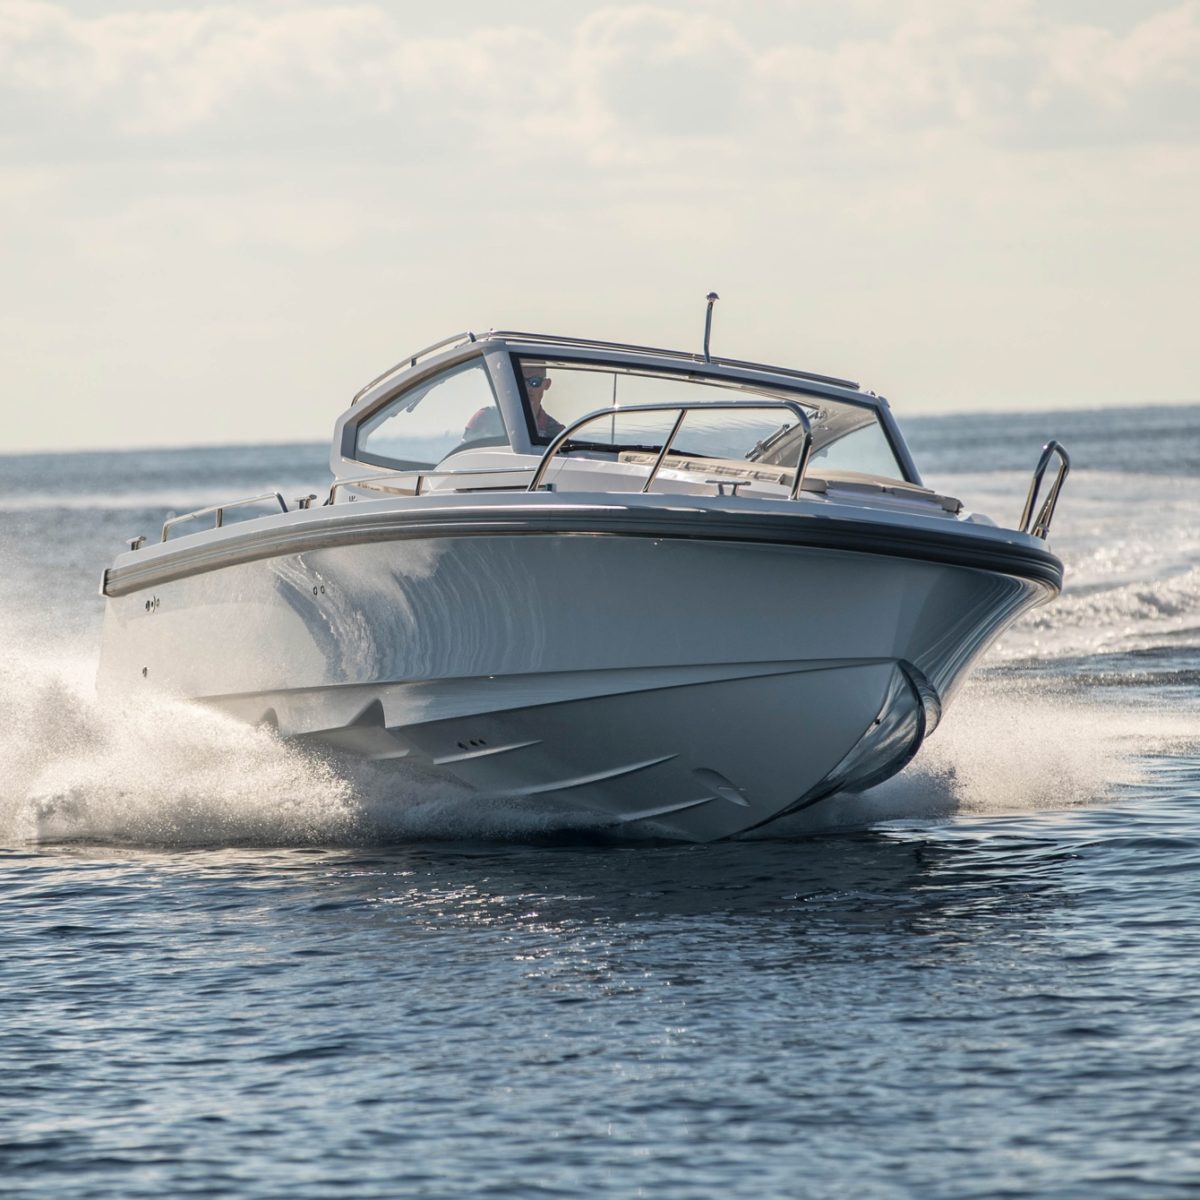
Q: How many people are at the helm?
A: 1